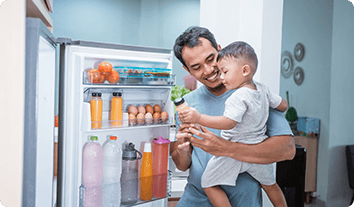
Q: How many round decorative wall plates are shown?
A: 3